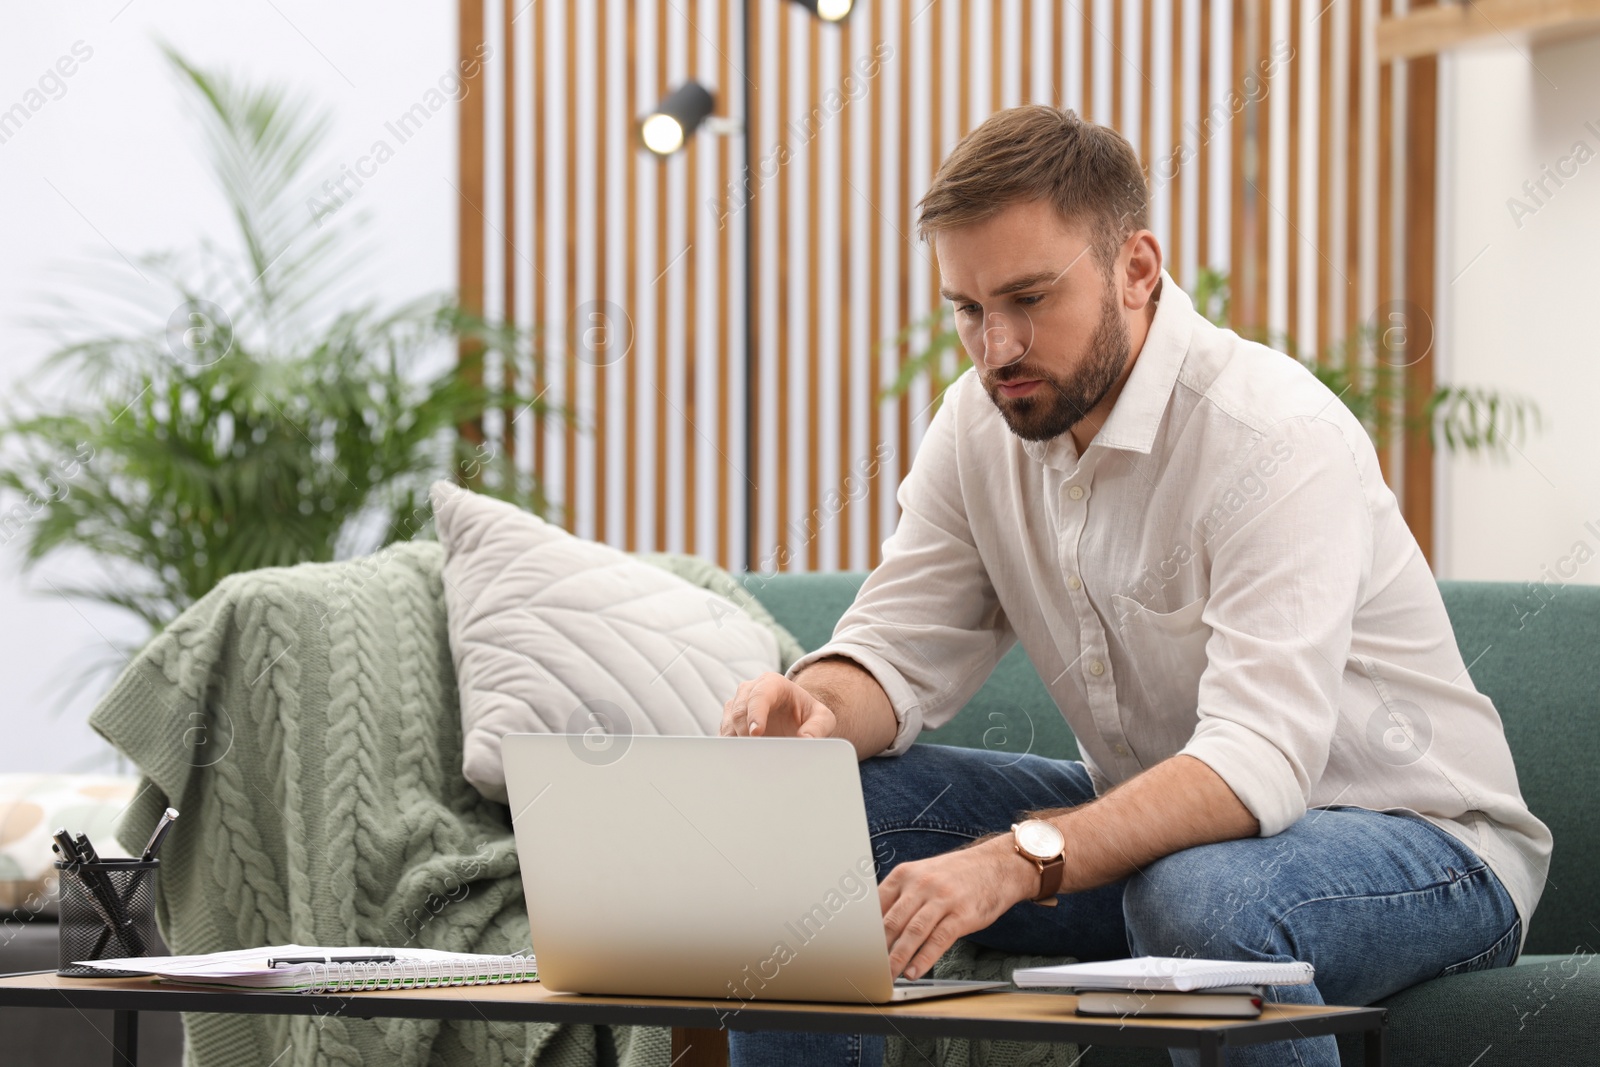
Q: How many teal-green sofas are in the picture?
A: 1